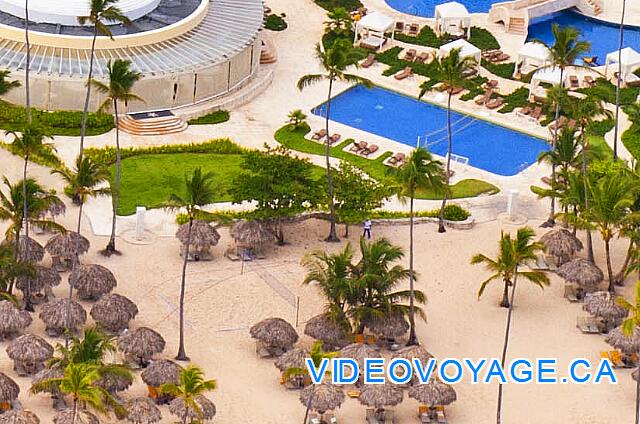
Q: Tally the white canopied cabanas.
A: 6